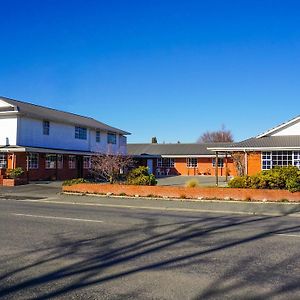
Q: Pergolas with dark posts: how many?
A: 1